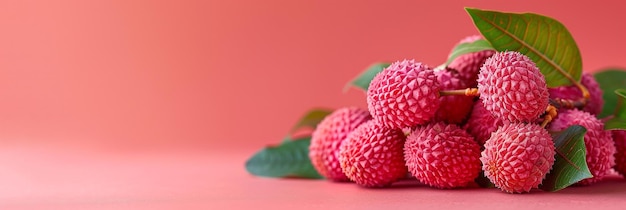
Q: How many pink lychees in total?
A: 12